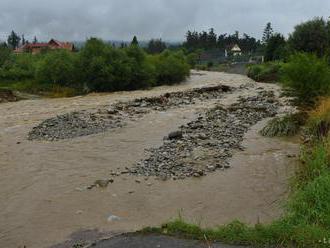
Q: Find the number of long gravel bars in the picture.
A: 2